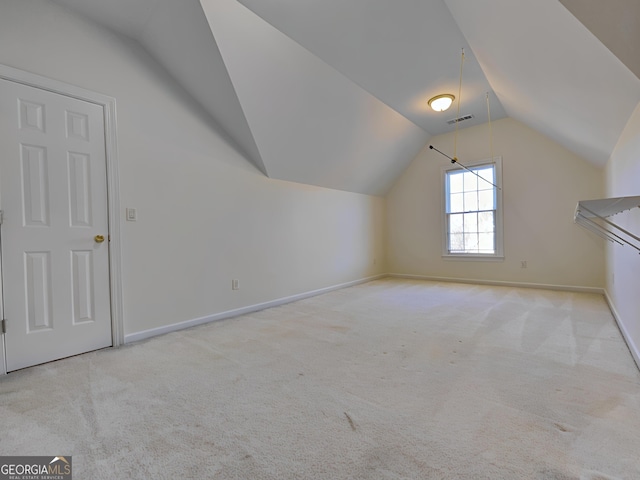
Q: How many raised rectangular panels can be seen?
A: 6